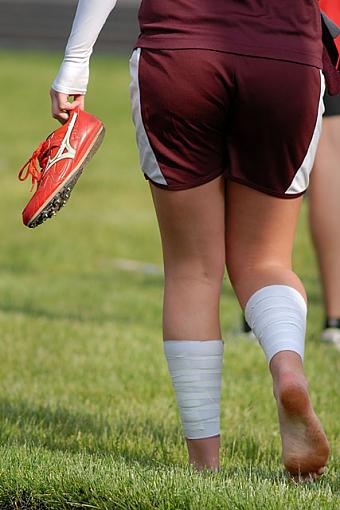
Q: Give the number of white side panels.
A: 2